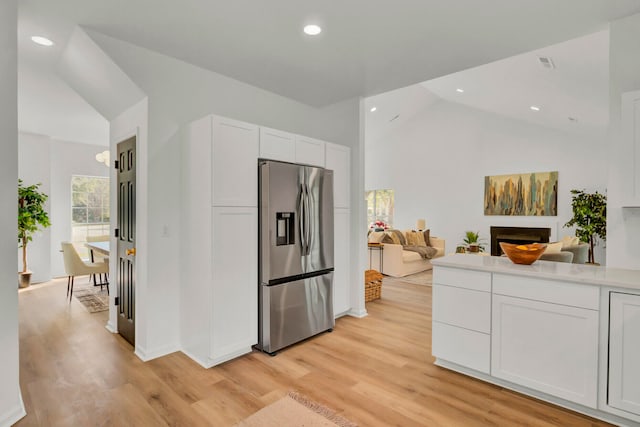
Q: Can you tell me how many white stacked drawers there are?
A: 3